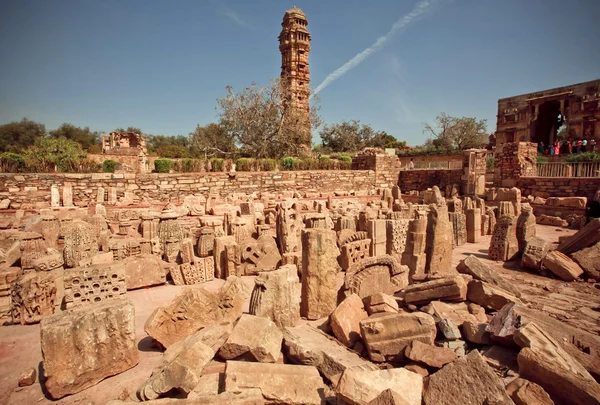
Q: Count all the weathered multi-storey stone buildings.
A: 2